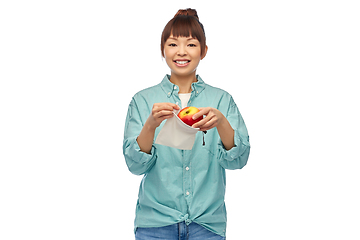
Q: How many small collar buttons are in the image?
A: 2